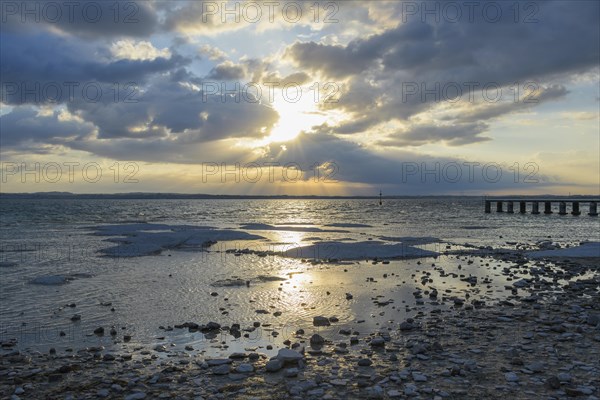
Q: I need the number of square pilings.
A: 9